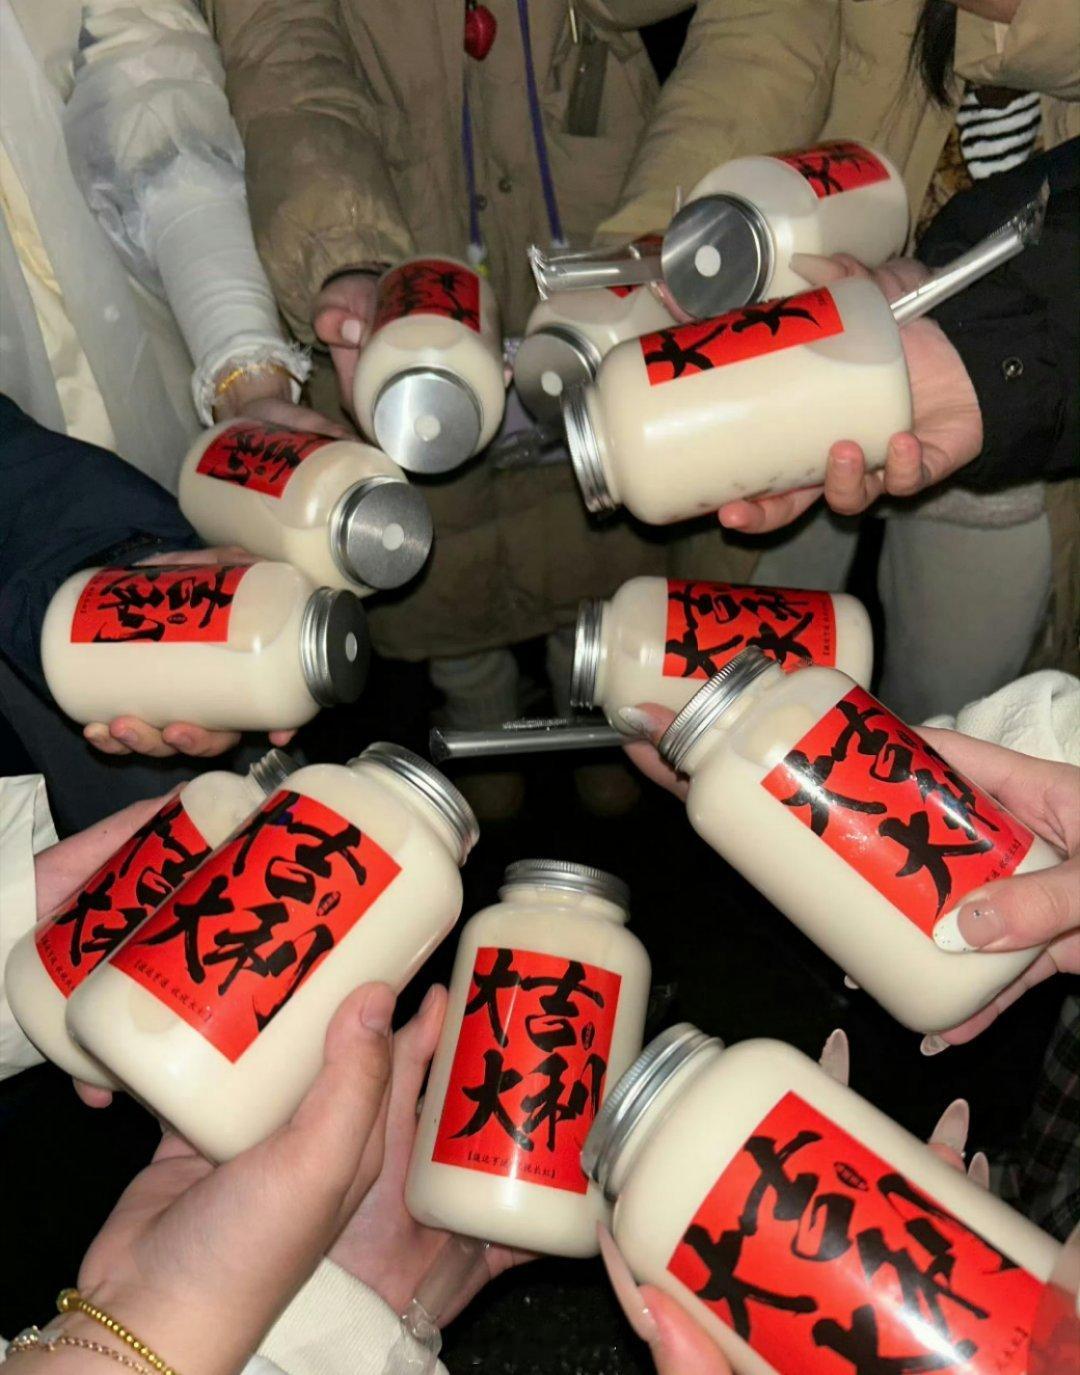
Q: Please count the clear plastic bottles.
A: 12